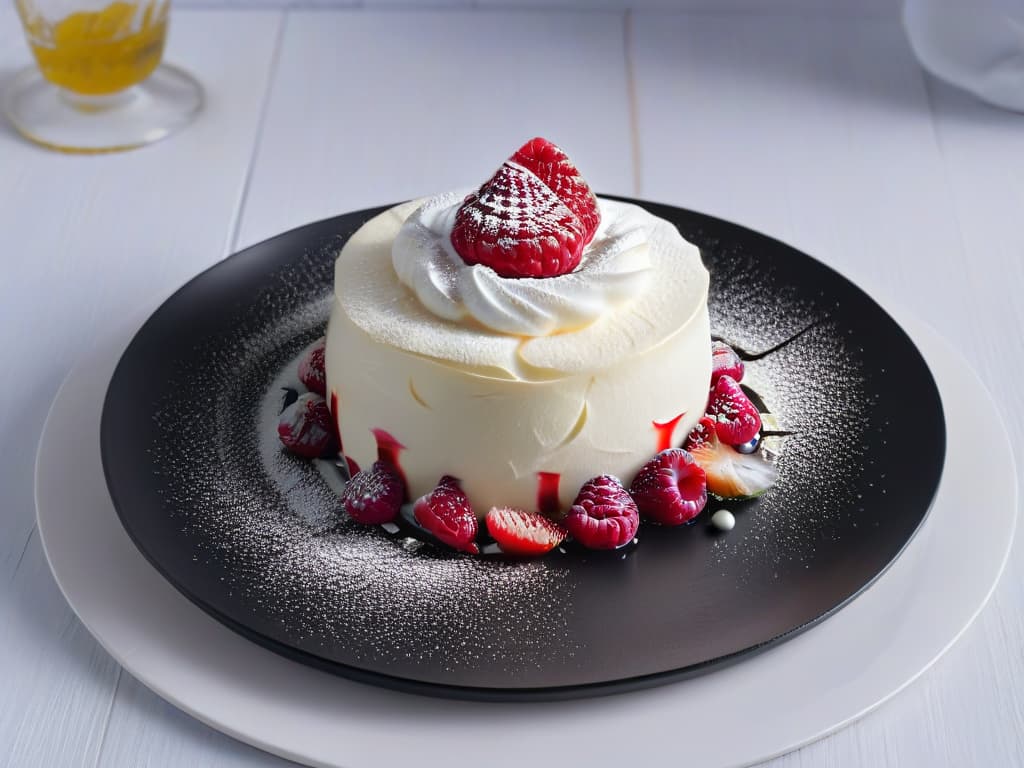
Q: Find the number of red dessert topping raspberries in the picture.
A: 2